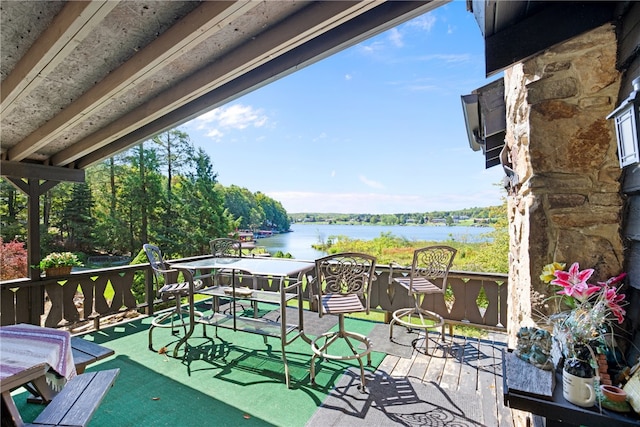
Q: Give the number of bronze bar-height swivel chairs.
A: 4